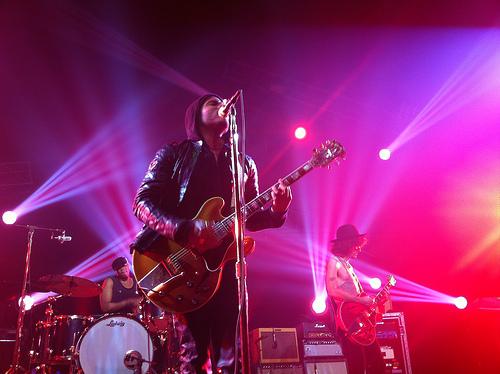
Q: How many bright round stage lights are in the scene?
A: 7